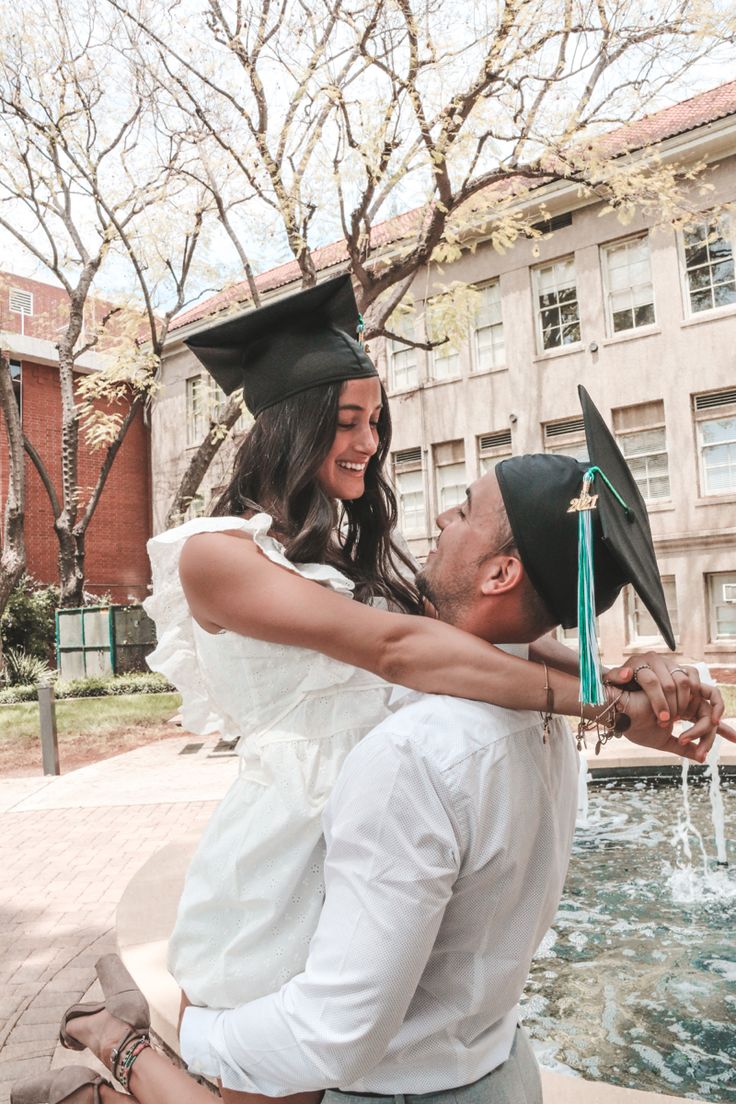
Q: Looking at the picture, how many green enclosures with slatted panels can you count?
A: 1